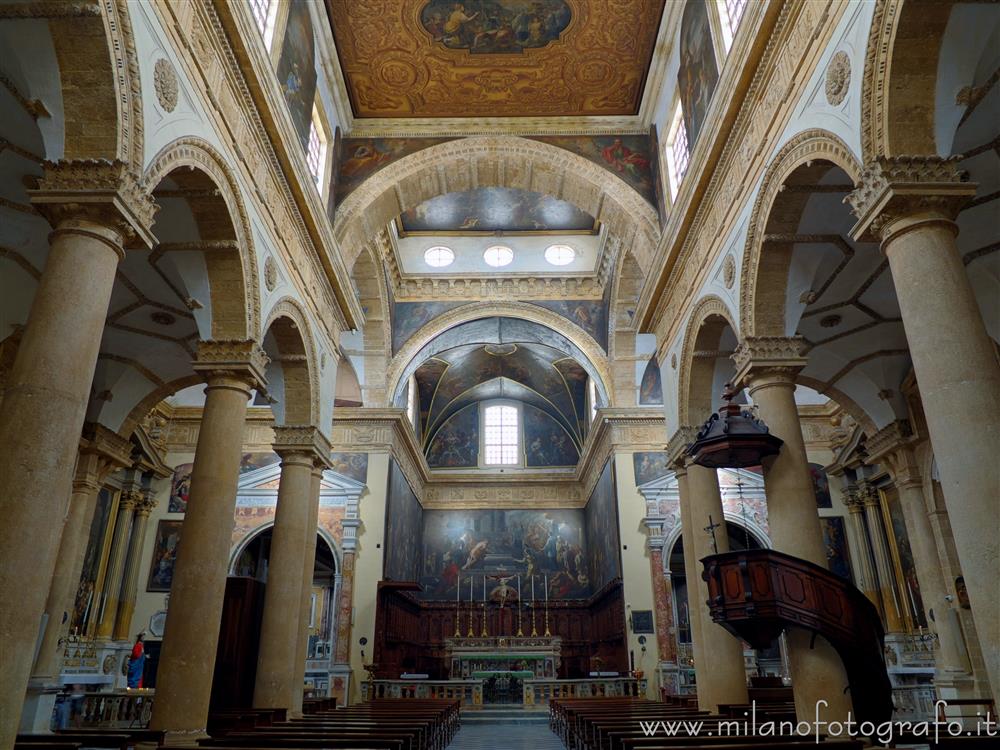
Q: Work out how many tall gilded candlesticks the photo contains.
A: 6